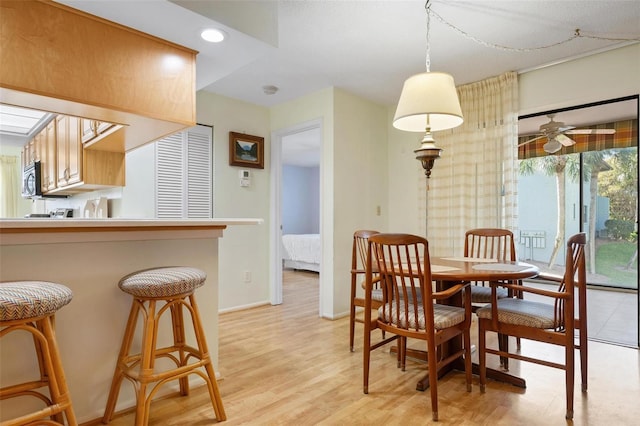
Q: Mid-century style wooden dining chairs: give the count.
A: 4